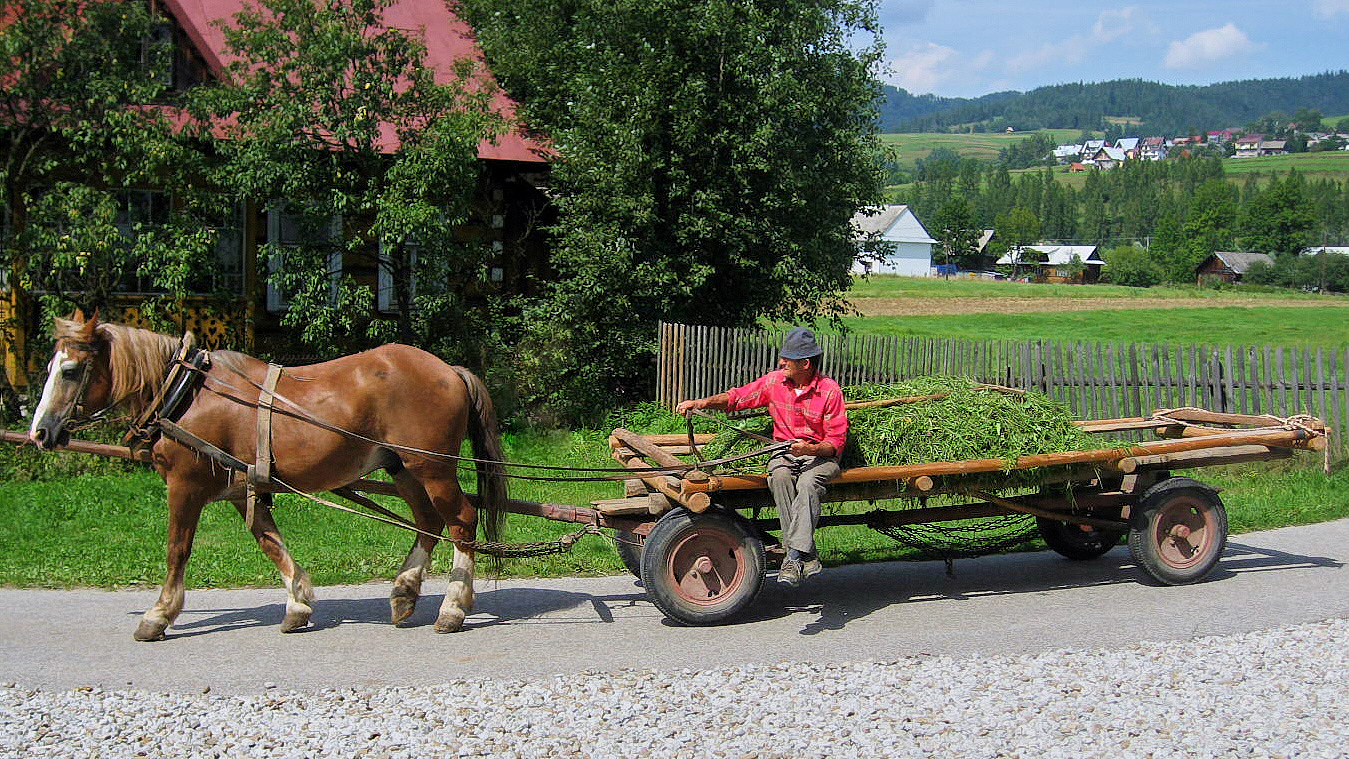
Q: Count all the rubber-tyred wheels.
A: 4